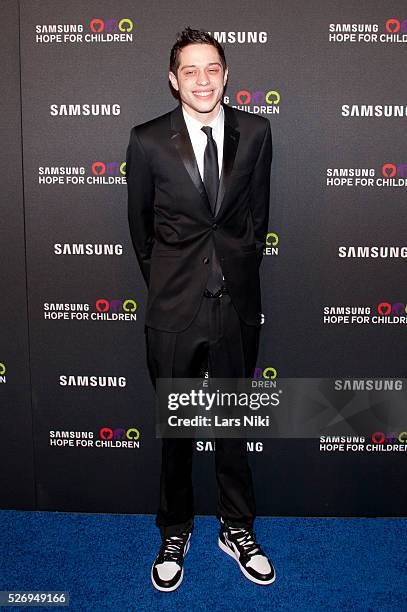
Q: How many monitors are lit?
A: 0